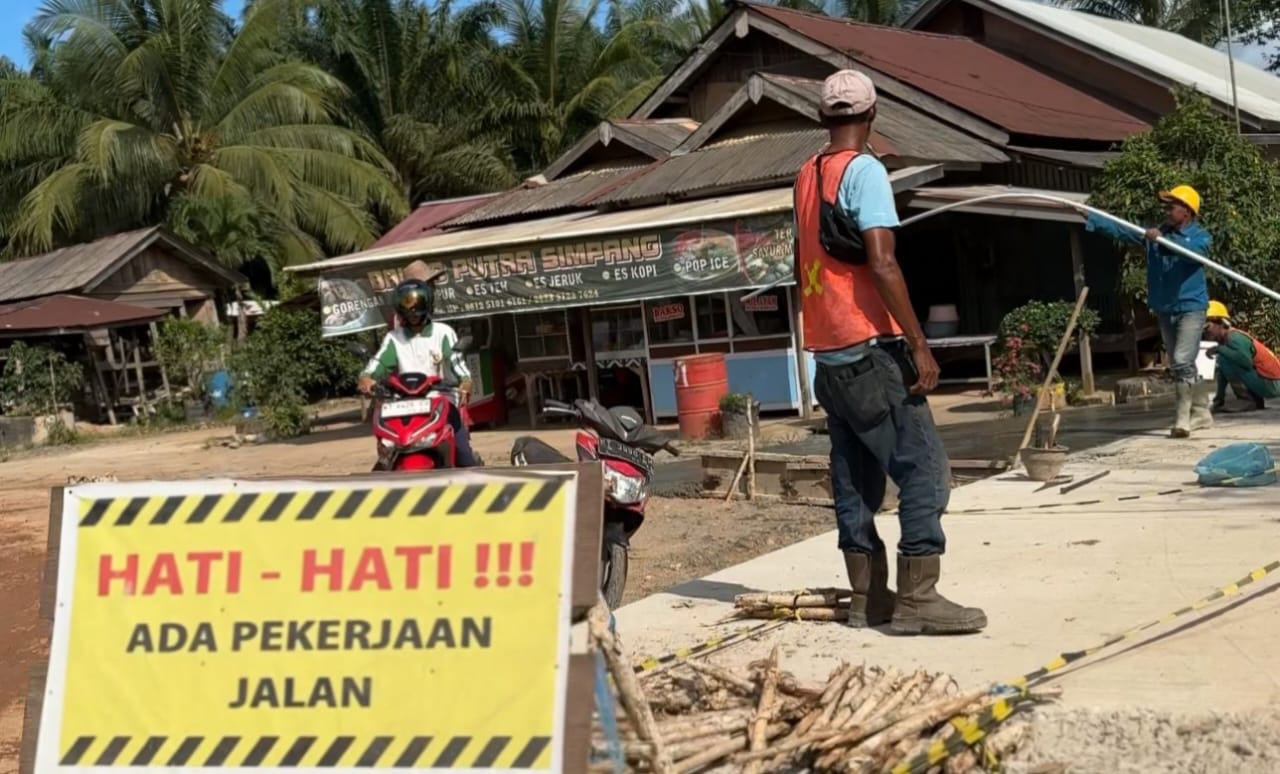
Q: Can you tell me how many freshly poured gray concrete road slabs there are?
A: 1